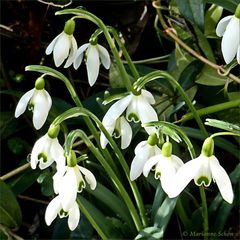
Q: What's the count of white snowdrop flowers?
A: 12